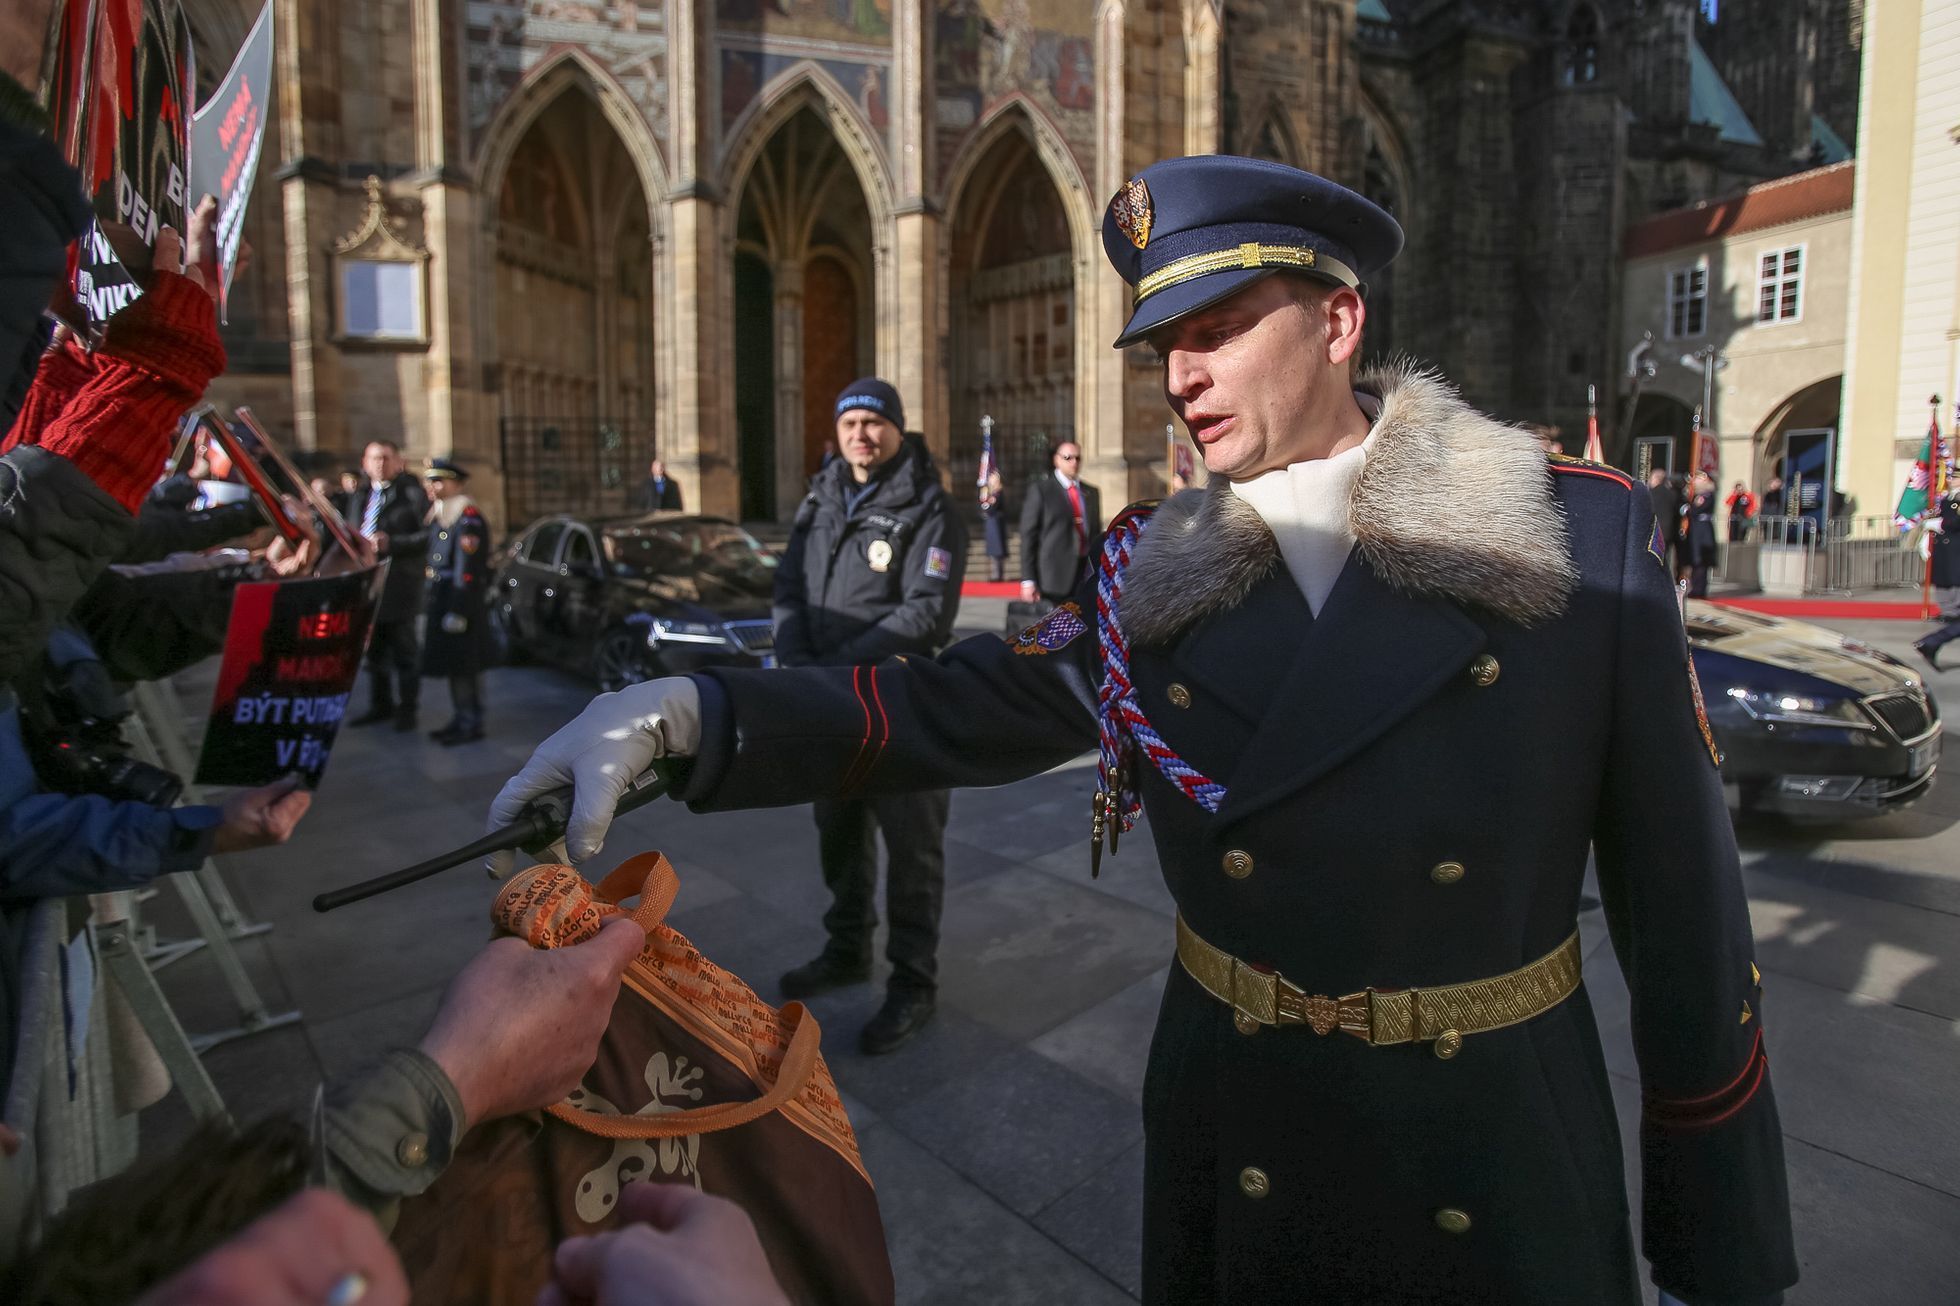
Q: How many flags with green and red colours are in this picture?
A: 1